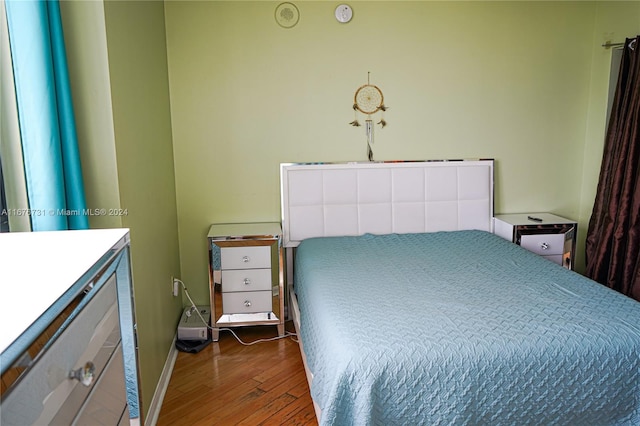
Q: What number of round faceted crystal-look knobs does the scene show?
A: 5